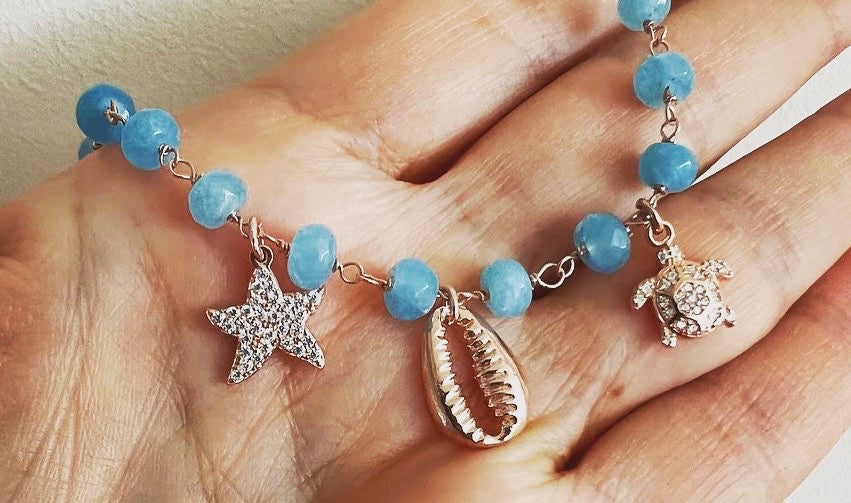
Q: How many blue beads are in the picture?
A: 11